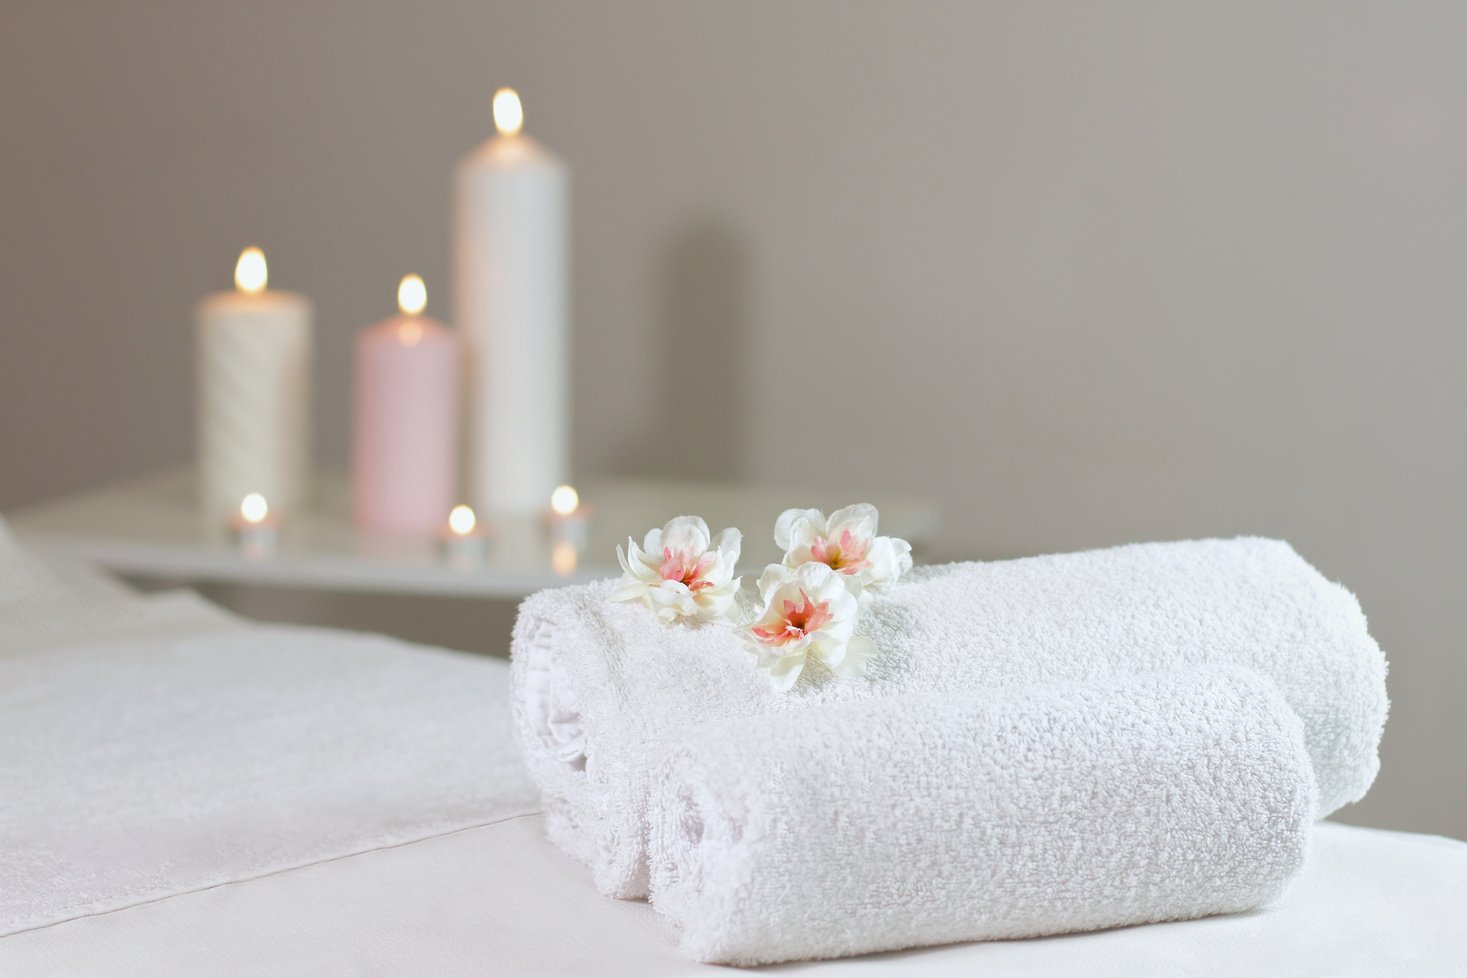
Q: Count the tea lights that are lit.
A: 3